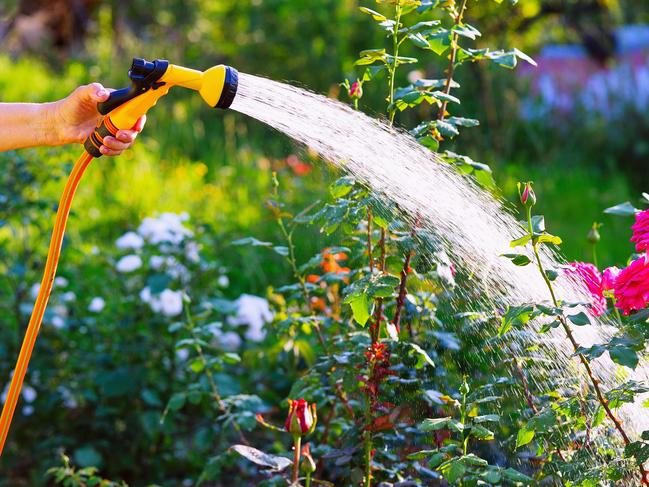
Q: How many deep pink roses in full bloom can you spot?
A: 3